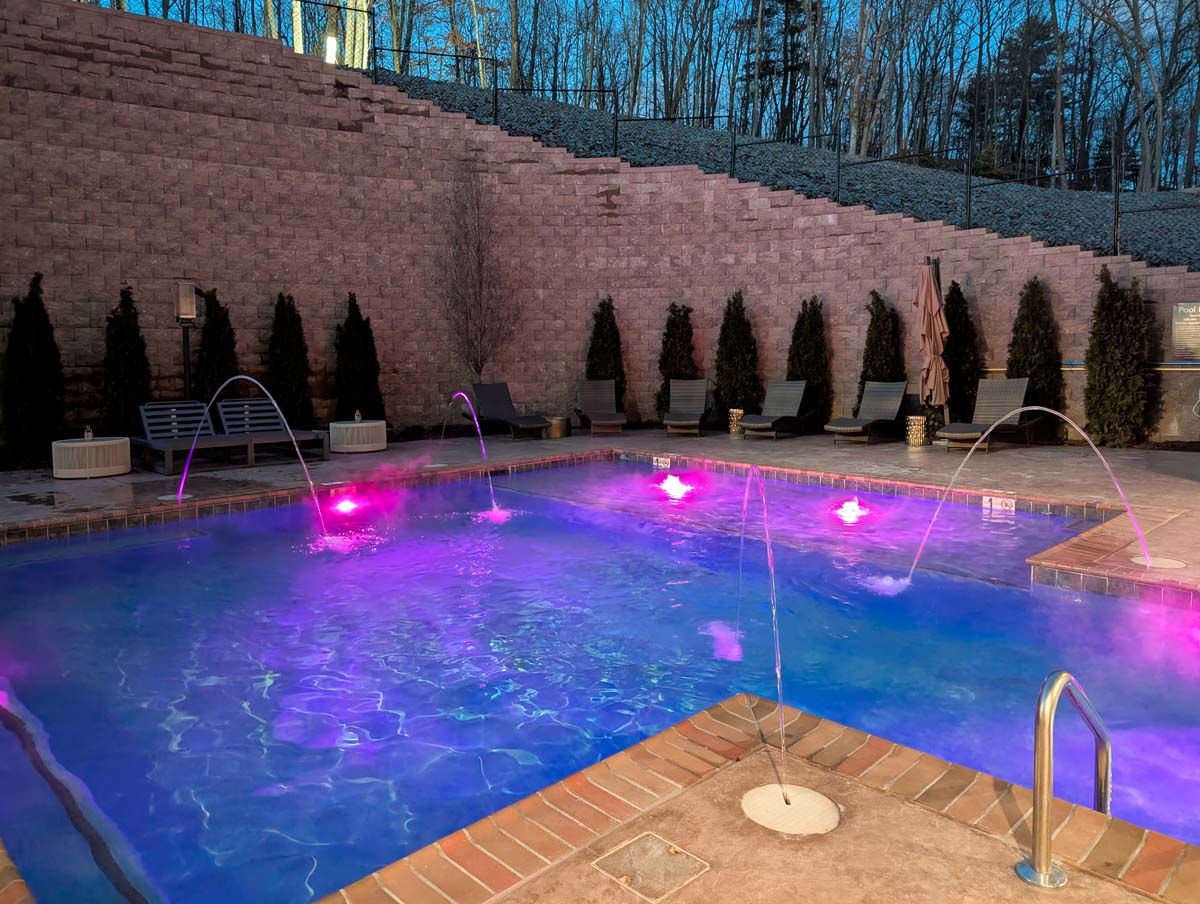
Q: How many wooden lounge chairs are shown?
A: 2